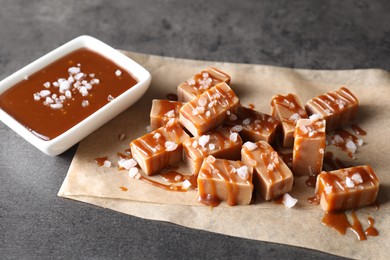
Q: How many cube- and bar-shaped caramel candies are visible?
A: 12